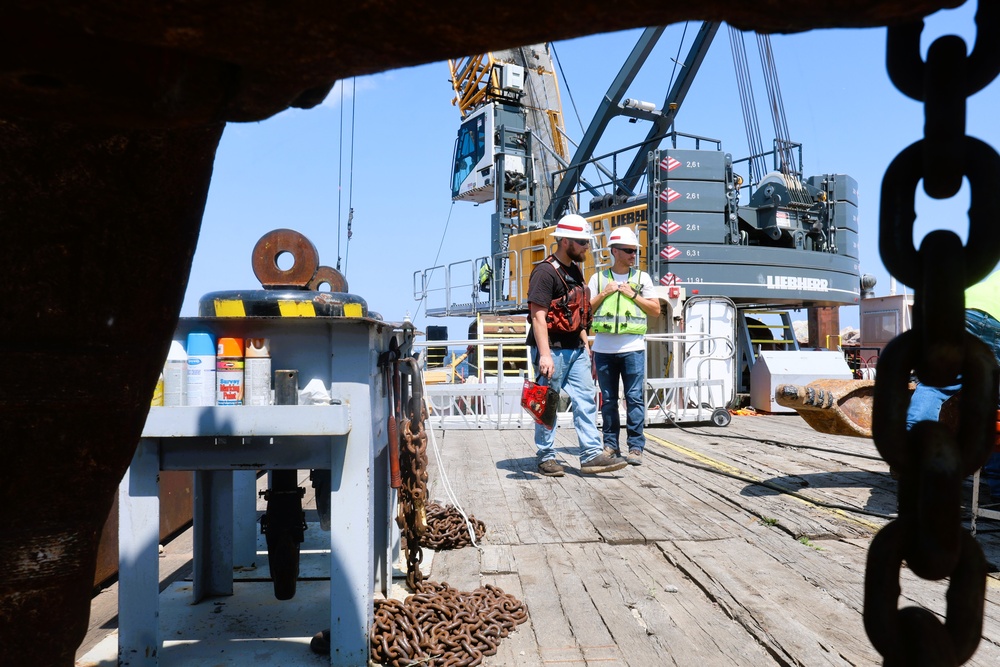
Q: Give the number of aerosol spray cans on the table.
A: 5